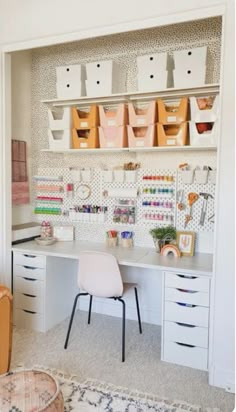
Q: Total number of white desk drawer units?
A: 2